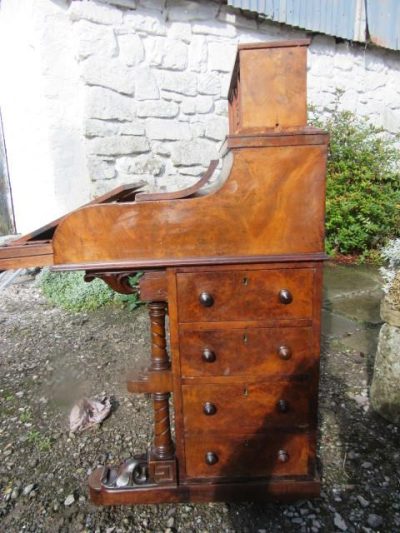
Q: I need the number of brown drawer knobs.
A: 8